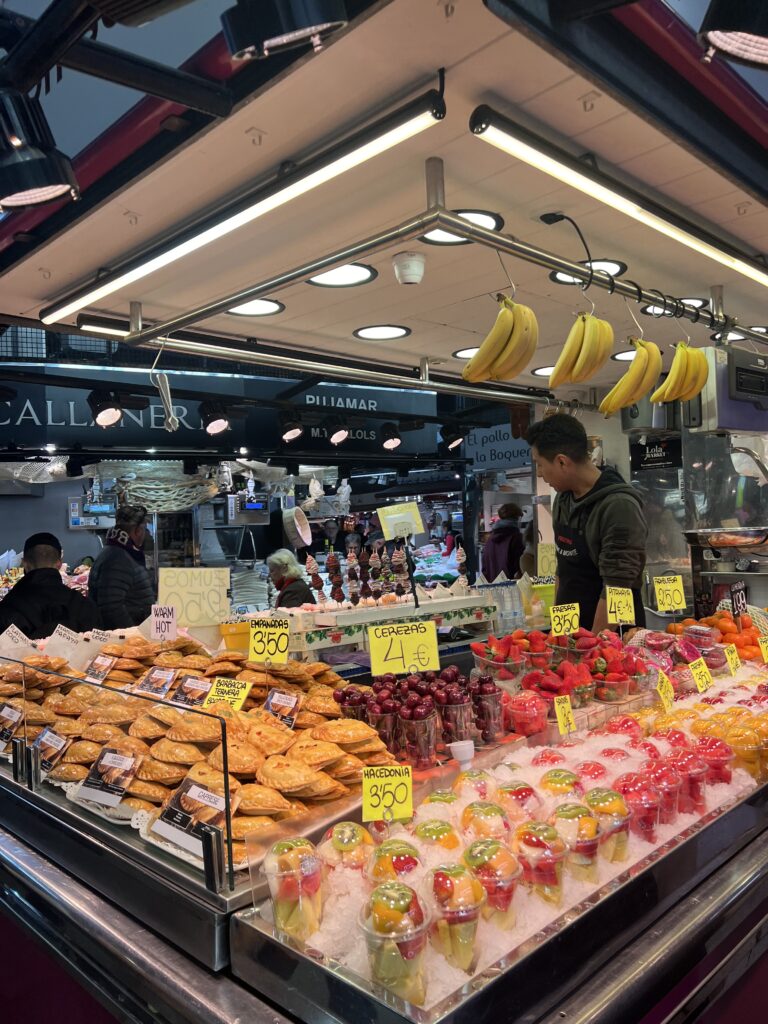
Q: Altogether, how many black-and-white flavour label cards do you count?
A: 8